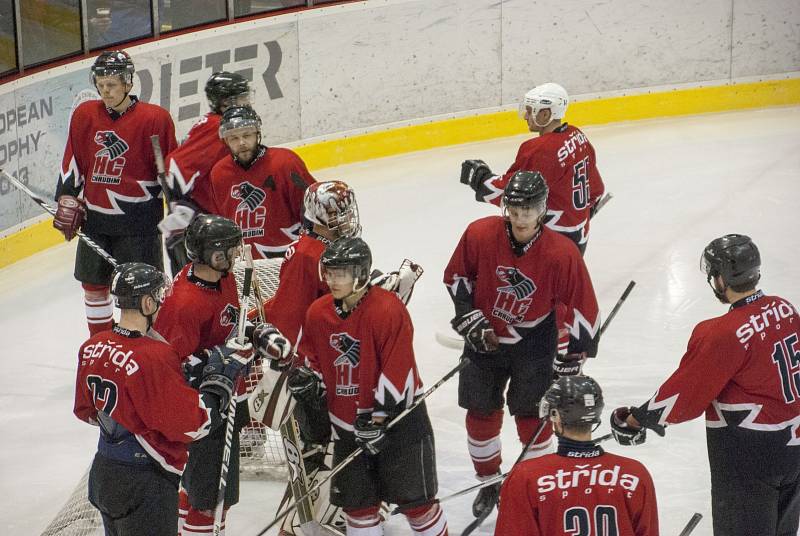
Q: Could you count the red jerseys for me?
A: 11